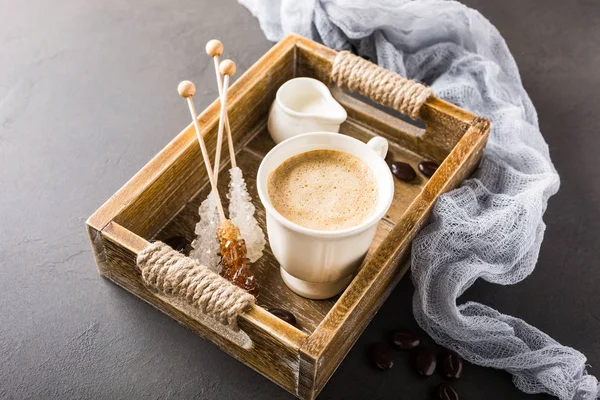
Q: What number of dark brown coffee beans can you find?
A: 9